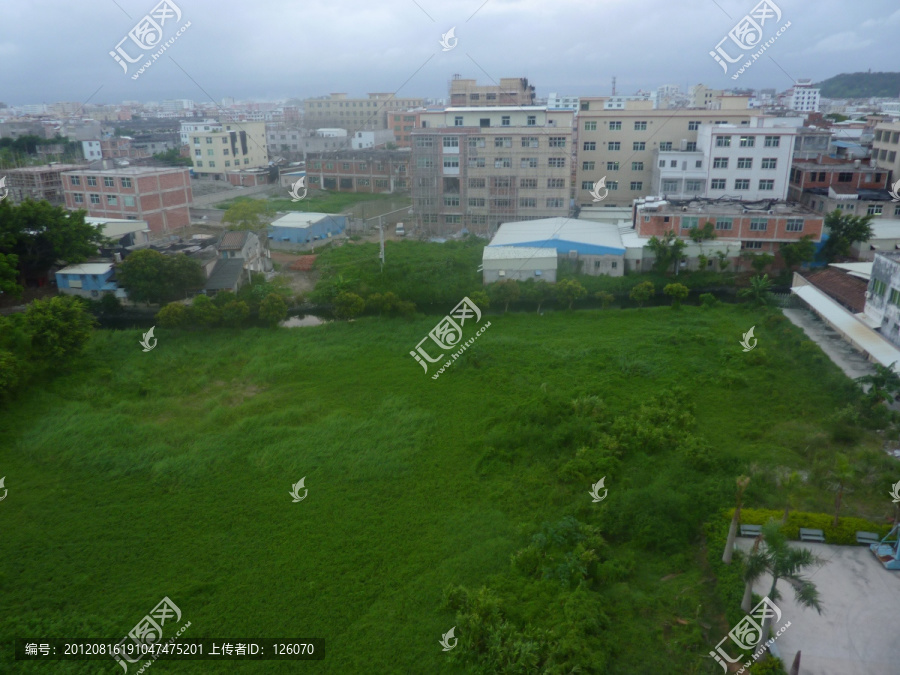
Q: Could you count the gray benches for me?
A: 3